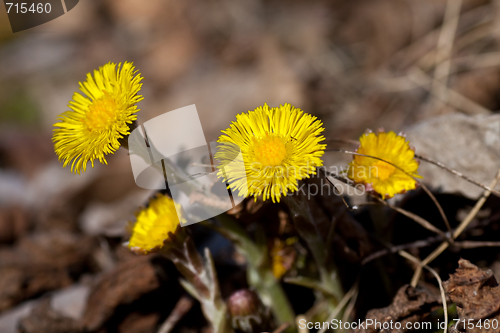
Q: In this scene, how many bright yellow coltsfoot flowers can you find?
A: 4